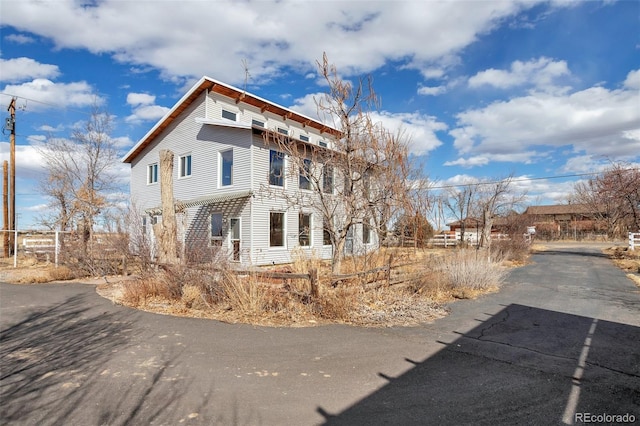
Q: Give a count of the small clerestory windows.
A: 5